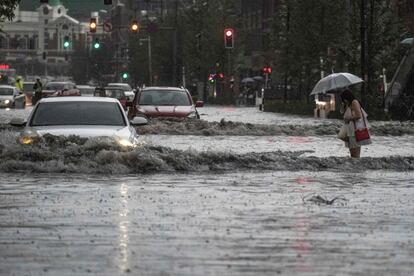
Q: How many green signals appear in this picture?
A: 3